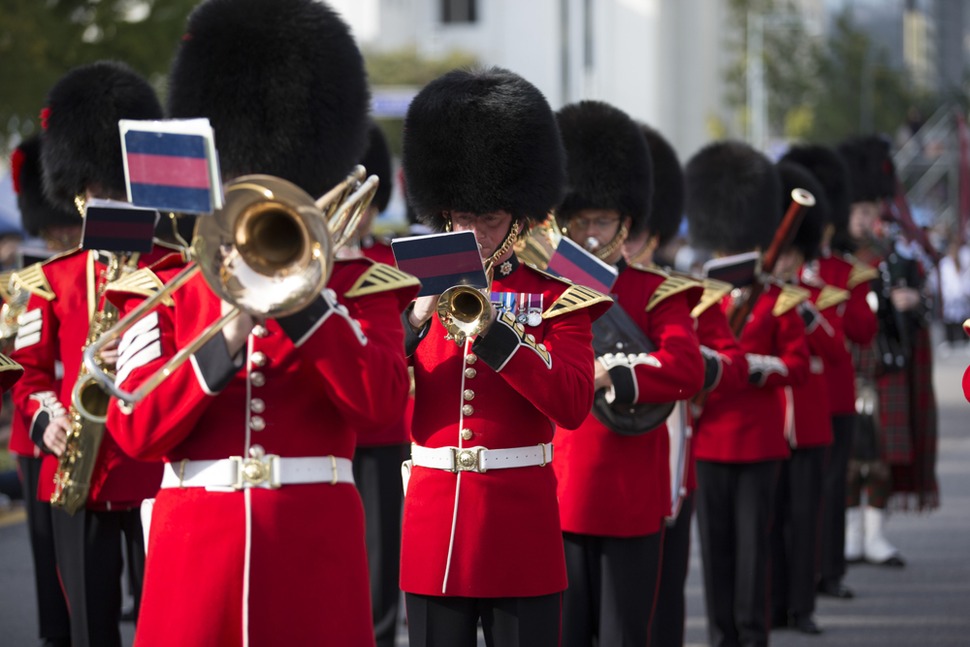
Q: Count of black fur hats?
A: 11